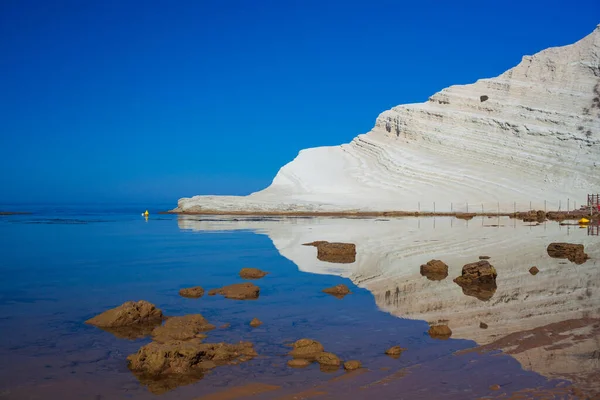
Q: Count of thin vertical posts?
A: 12